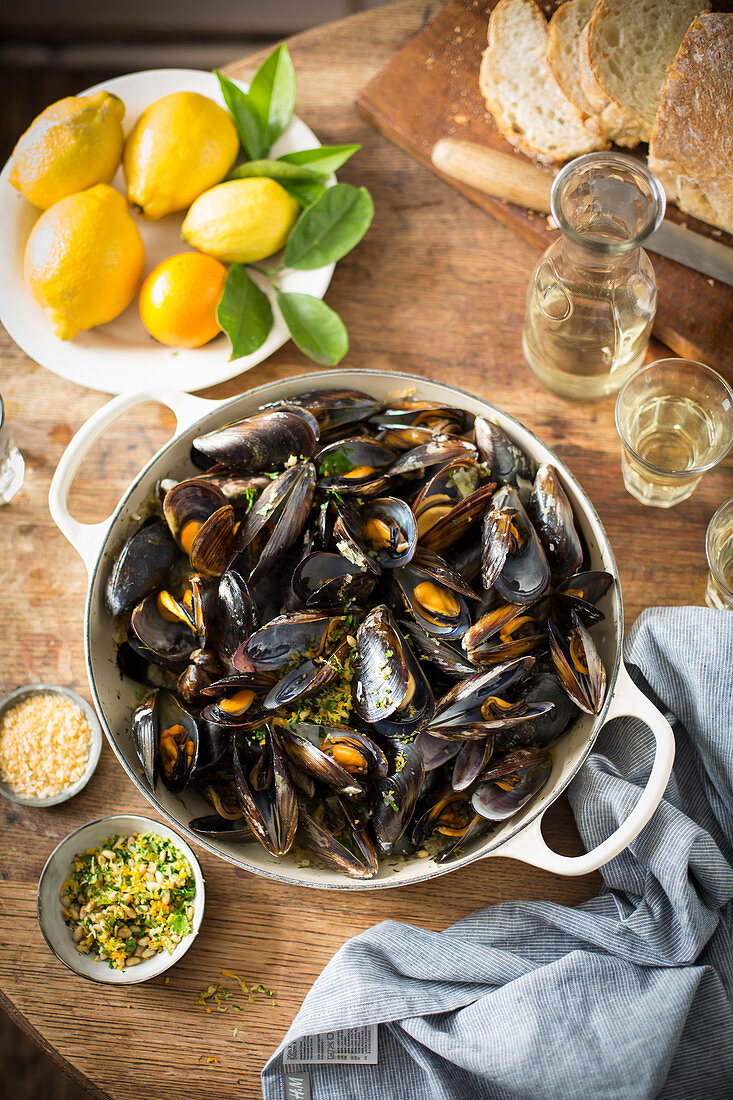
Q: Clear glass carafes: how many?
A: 1